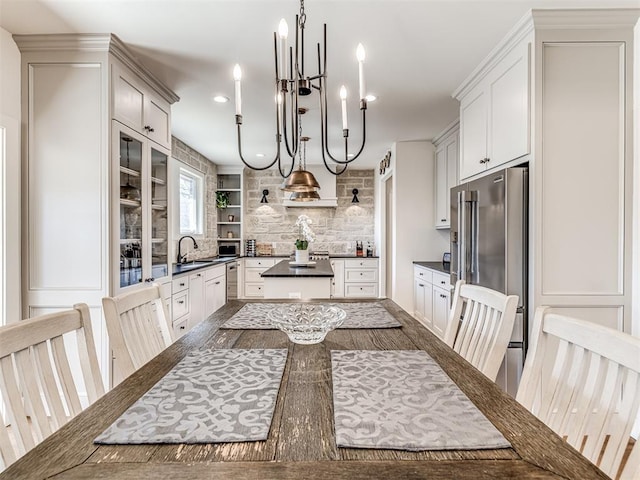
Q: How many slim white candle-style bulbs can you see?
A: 5